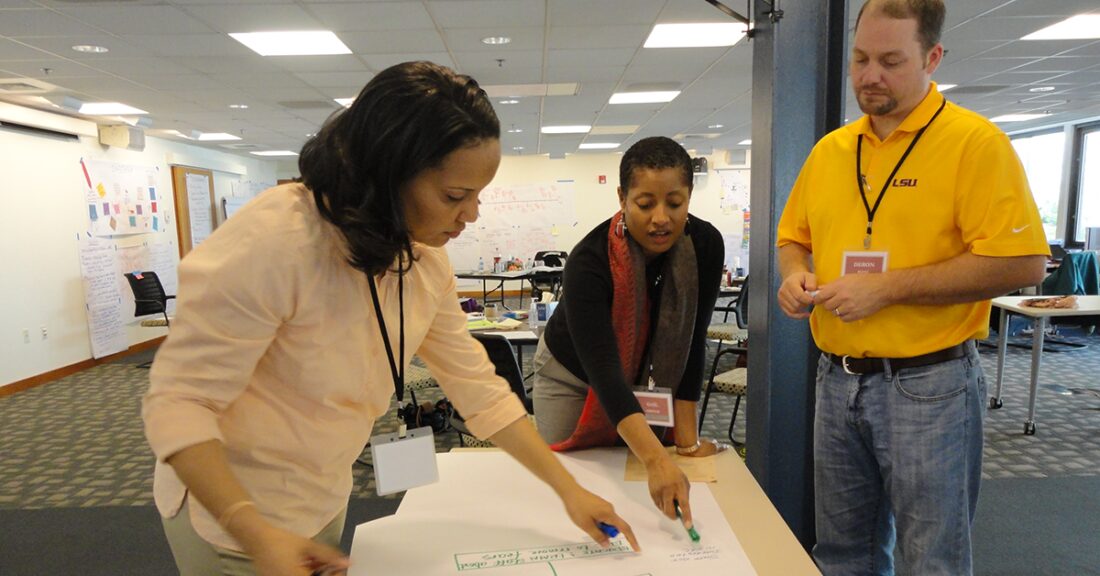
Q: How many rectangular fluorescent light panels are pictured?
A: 13